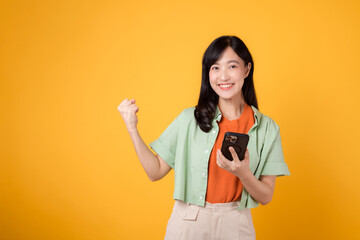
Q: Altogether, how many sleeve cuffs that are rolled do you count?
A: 2